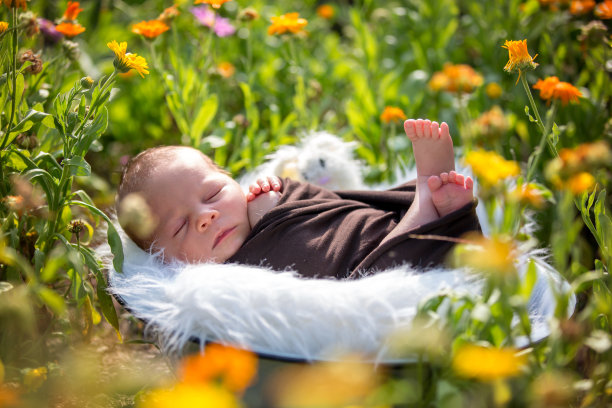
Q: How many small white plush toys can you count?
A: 1